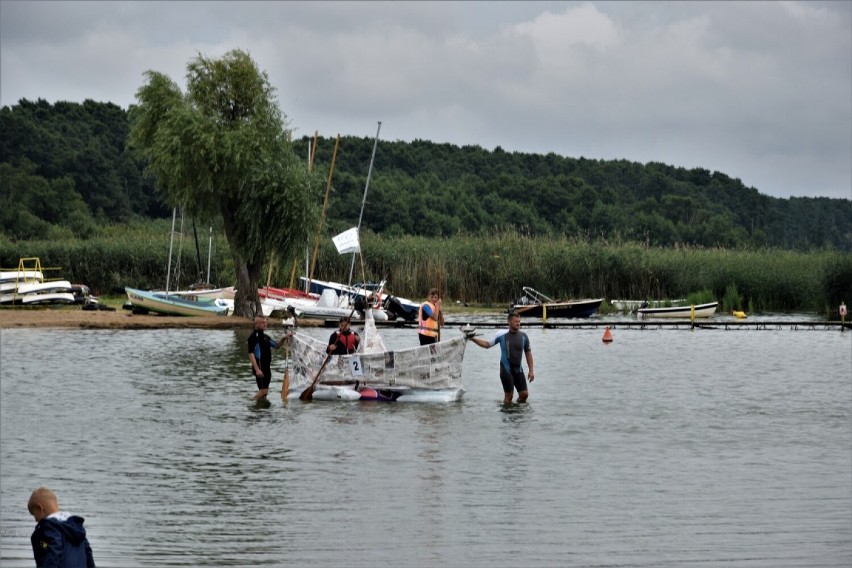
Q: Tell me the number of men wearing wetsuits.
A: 2